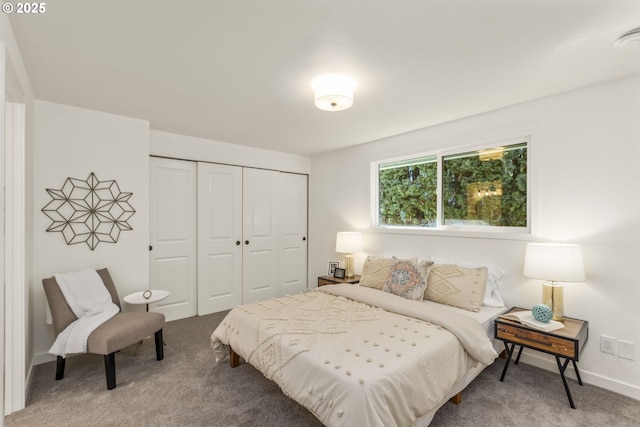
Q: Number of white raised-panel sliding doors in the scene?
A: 4